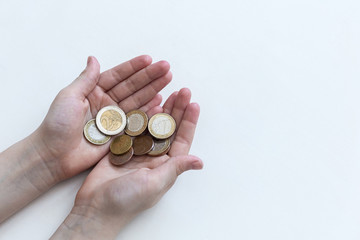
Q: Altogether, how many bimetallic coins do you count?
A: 5